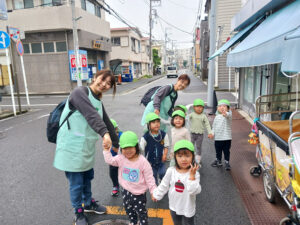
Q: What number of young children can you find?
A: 8